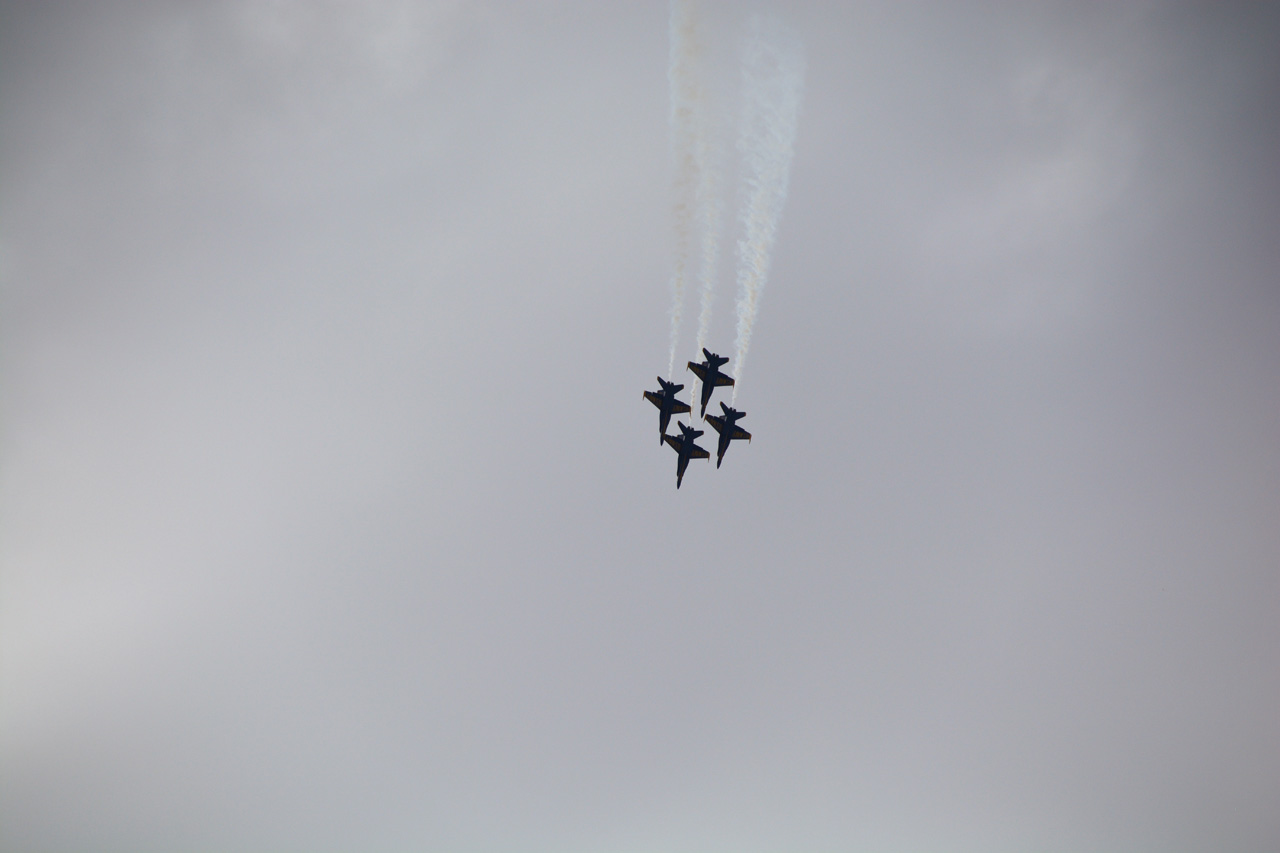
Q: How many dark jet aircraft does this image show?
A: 4